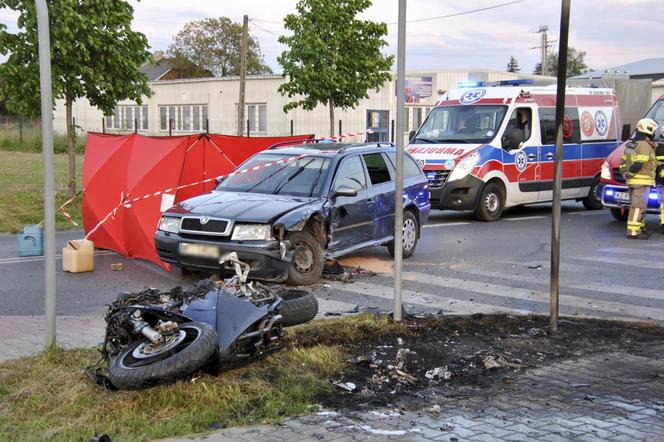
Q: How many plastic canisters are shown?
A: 2